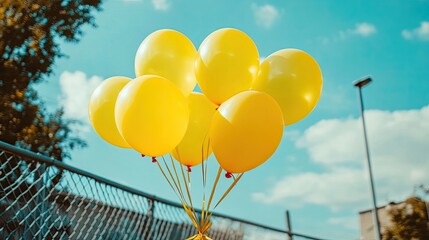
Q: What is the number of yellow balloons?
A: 7